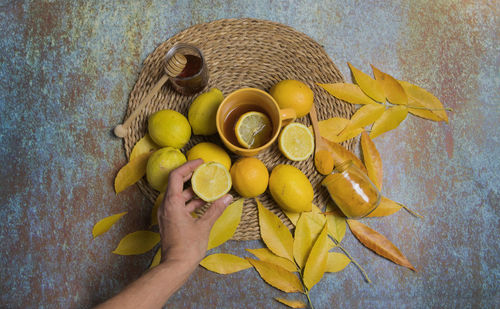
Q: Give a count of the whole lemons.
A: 7